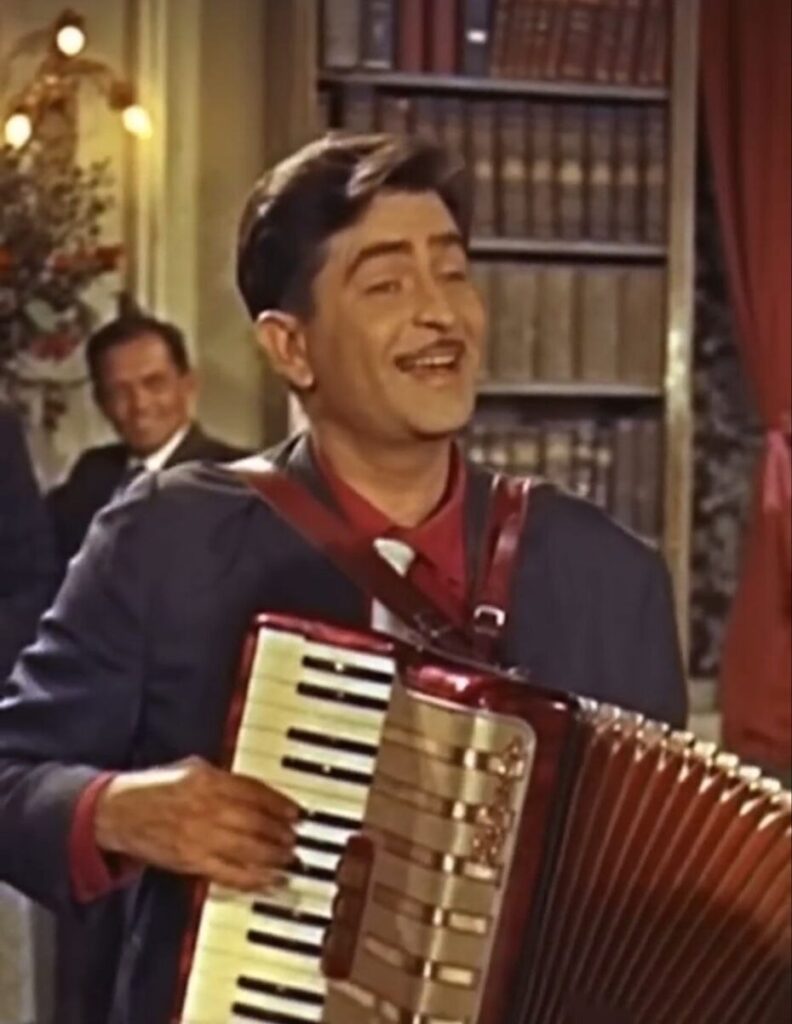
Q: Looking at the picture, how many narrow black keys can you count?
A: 11